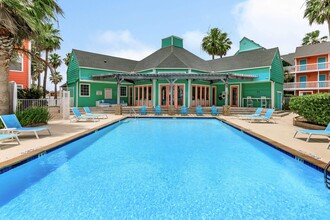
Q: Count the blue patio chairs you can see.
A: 12